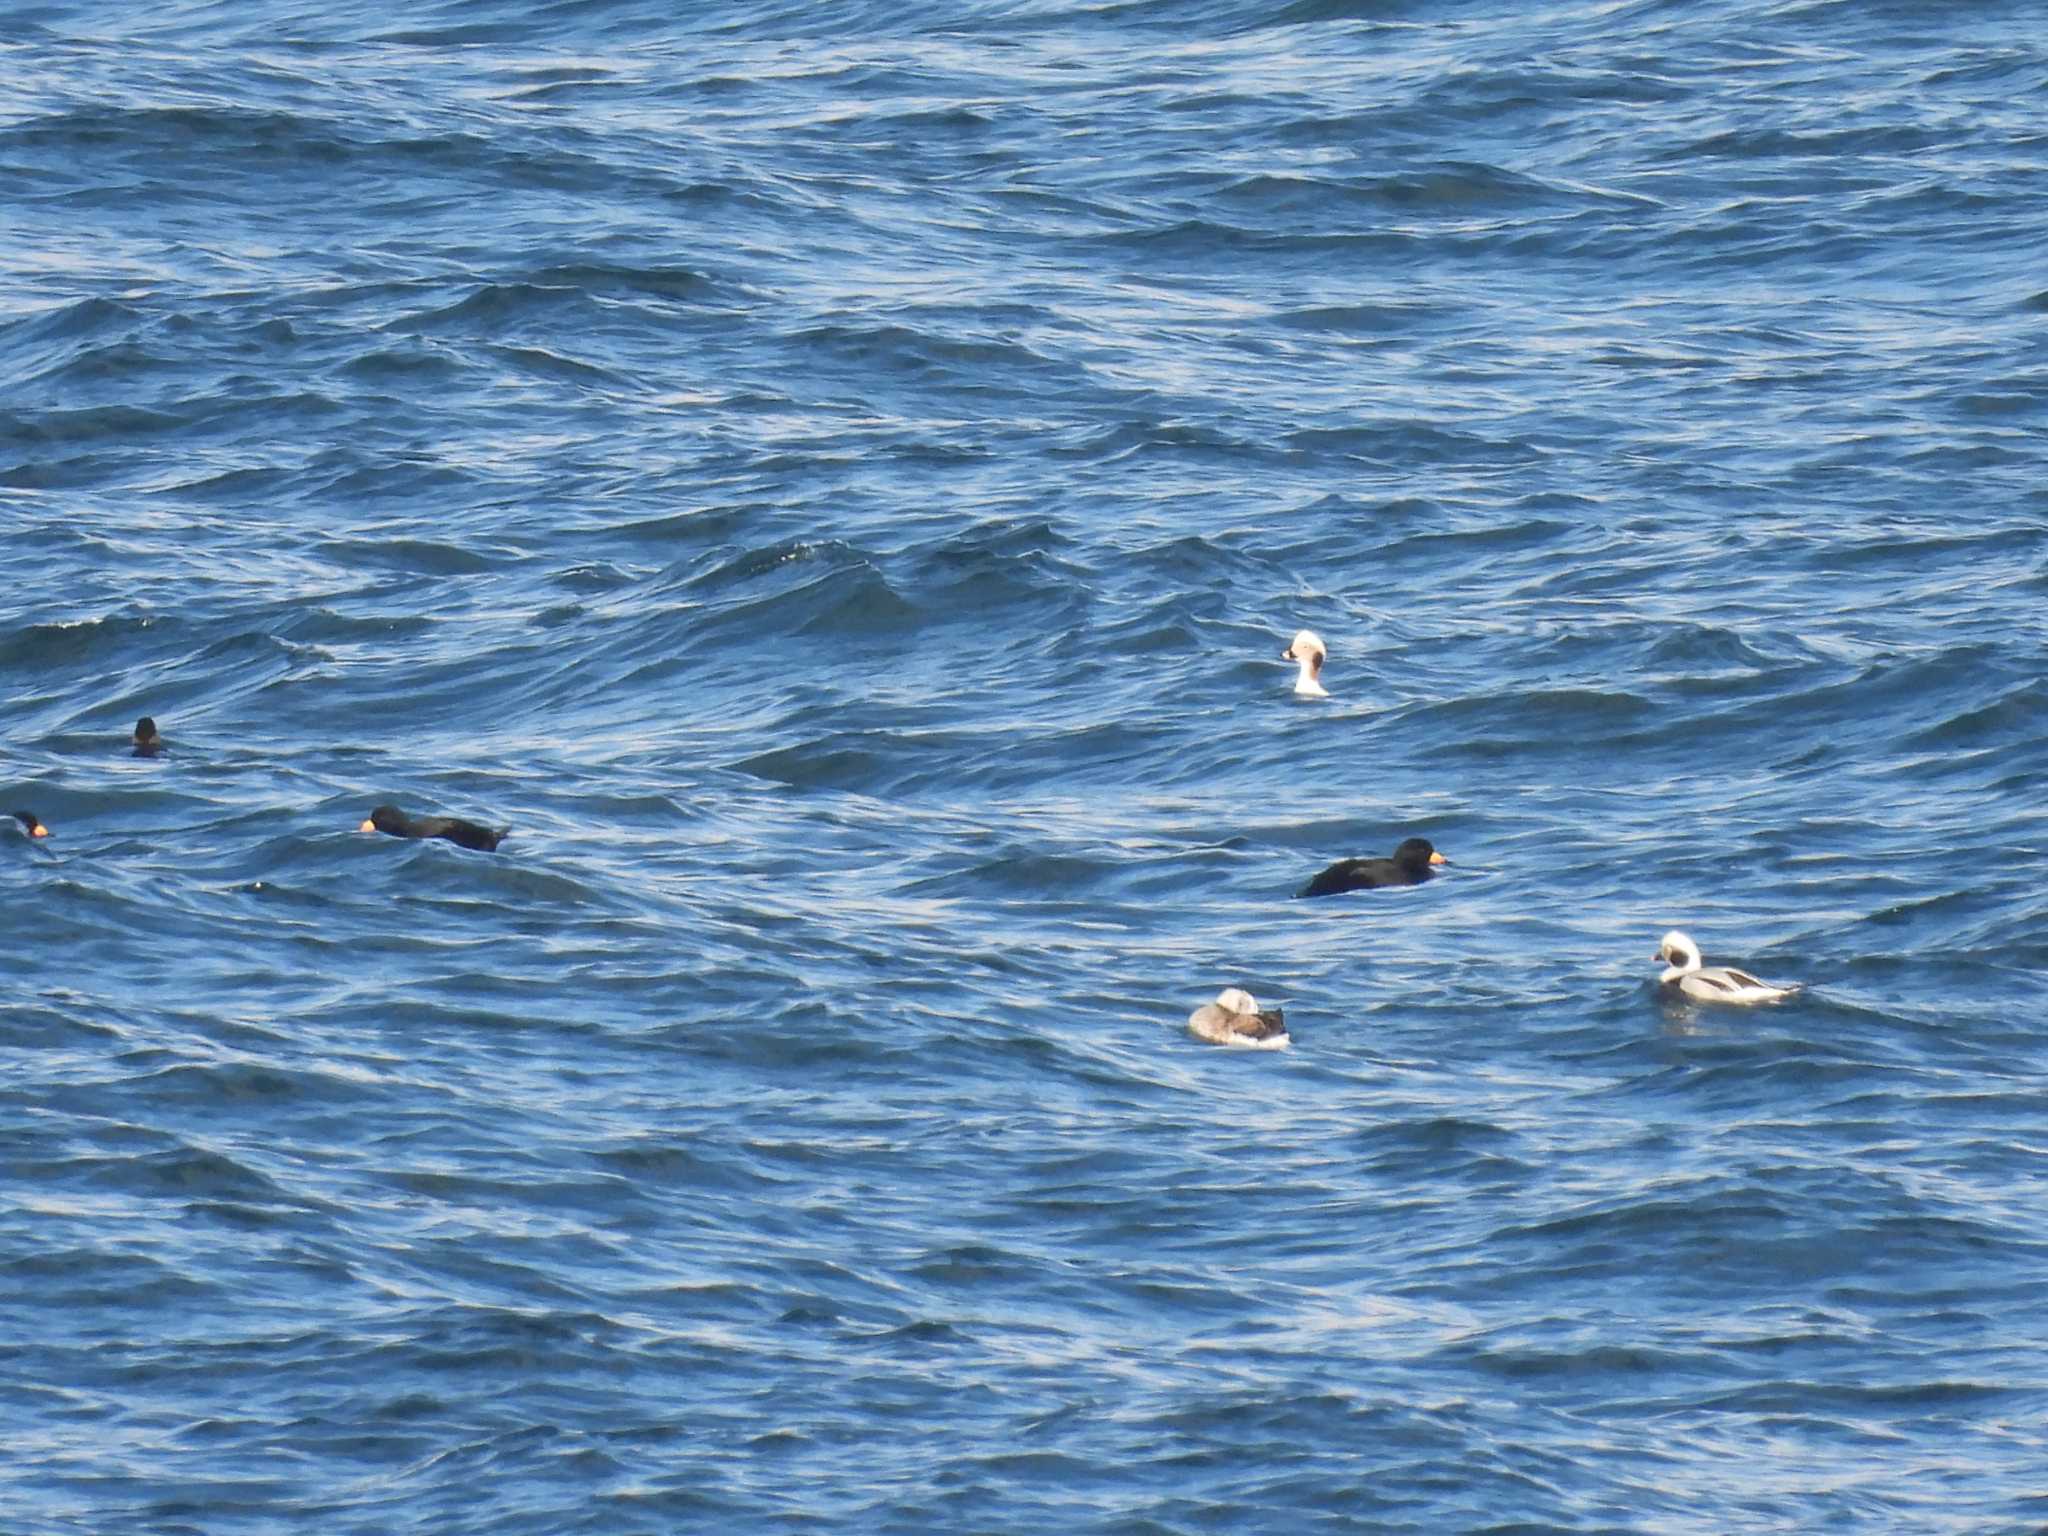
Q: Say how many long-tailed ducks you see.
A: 3